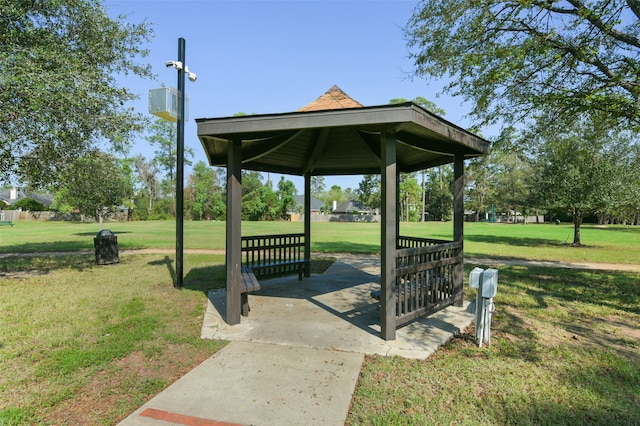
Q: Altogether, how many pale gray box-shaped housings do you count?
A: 3